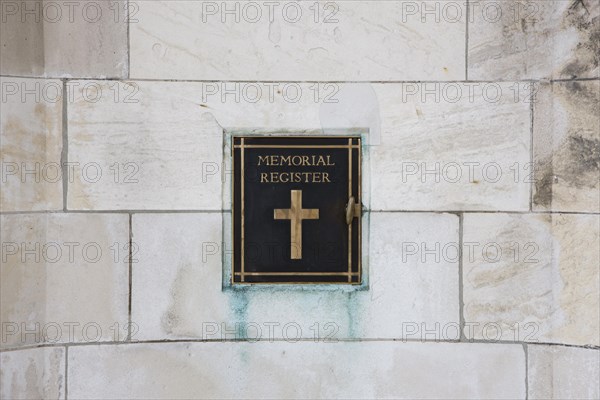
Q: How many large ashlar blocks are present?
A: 12